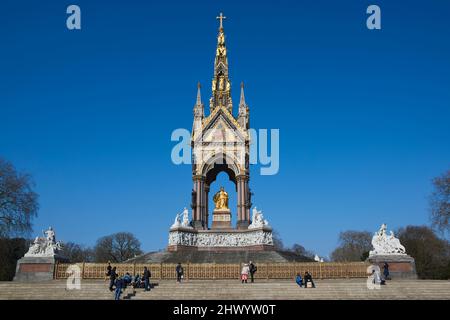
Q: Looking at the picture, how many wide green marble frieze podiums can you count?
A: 0